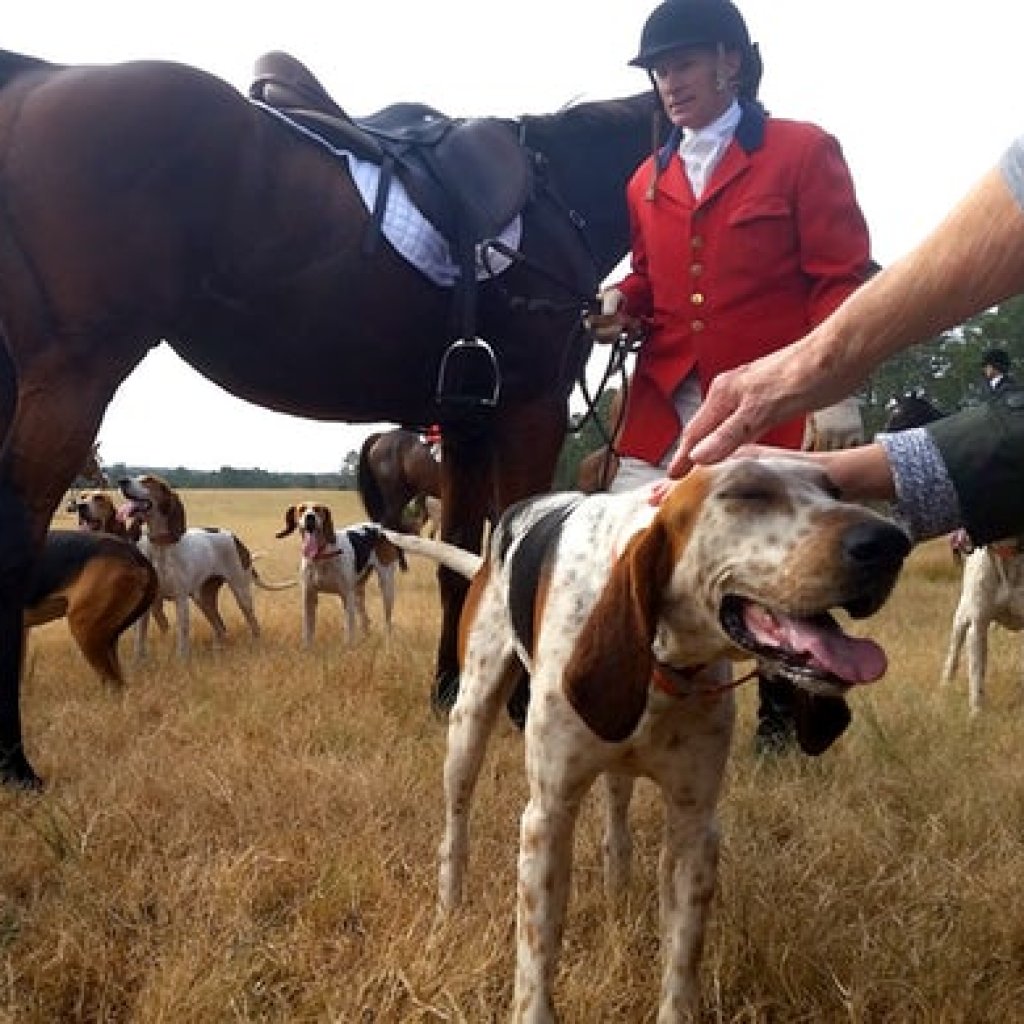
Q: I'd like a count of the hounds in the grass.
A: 6